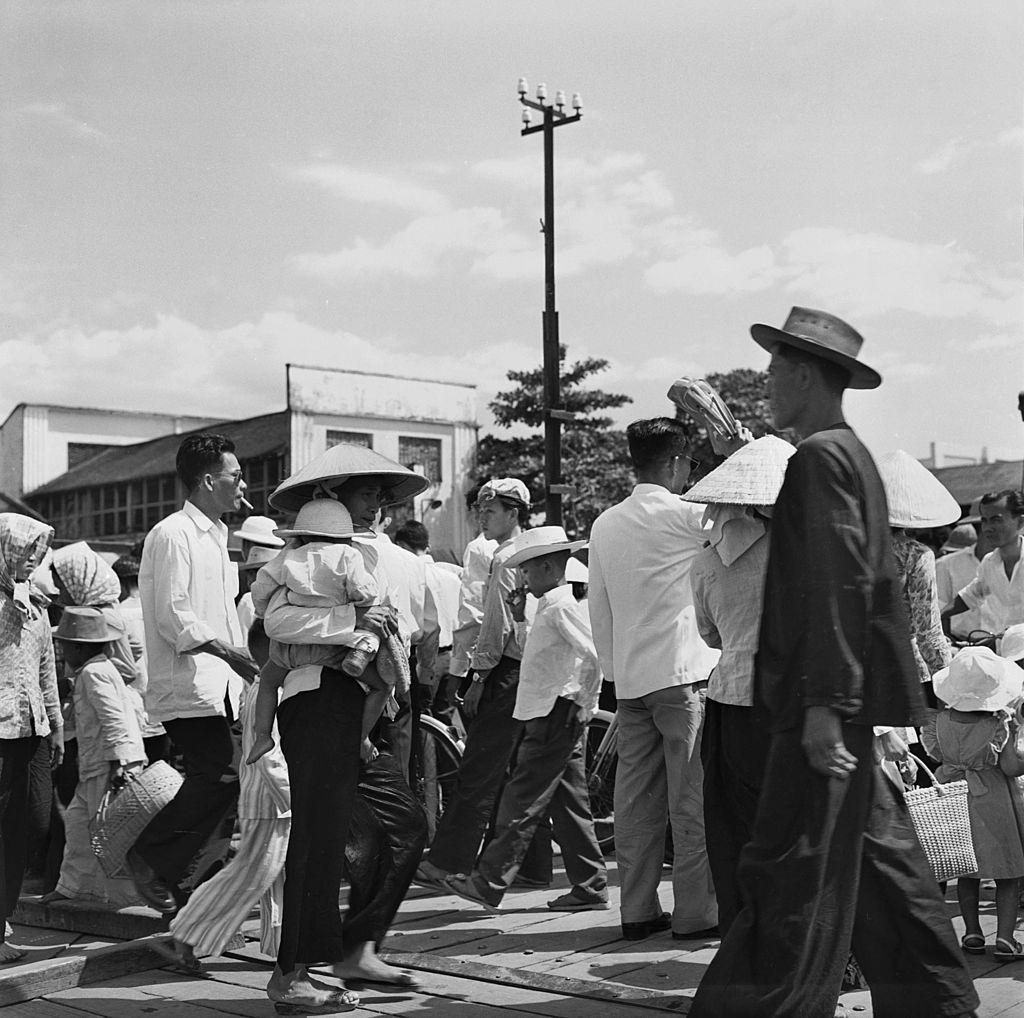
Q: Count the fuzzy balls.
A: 0